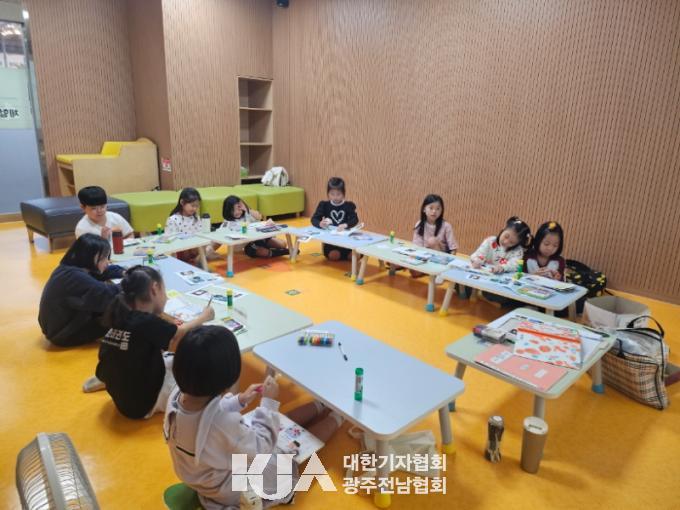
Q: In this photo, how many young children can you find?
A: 10